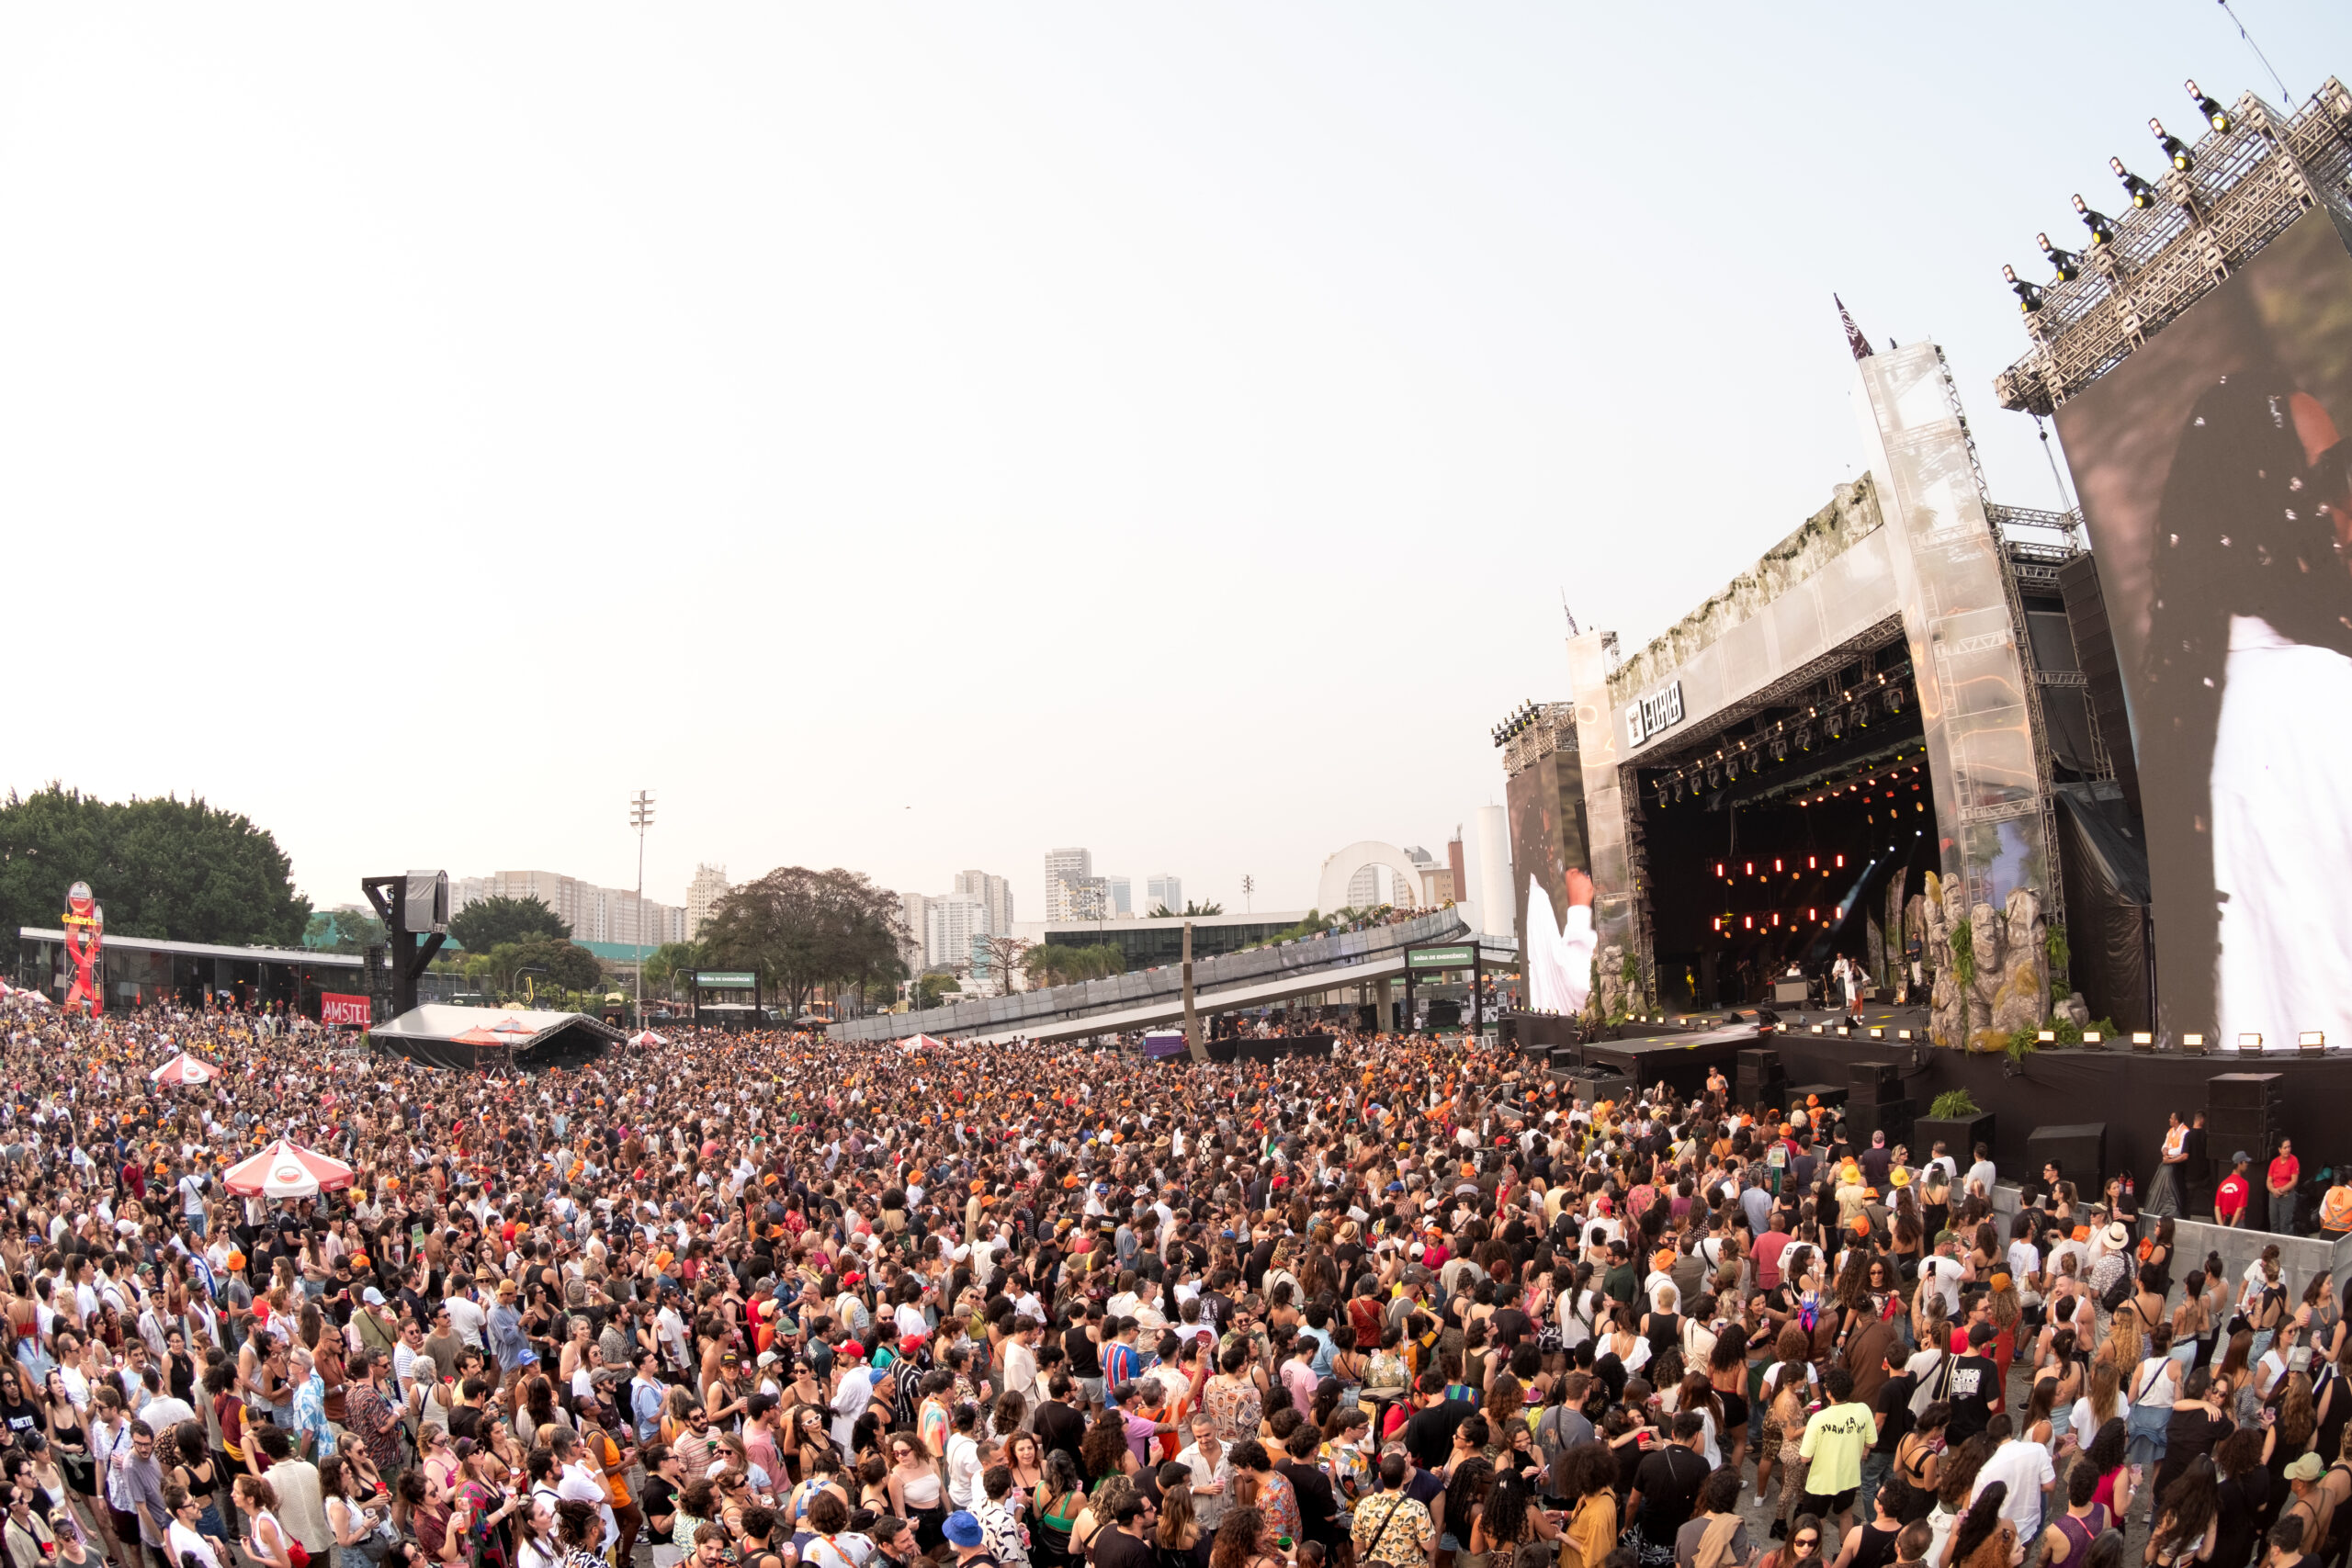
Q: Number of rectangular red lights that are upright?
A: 10